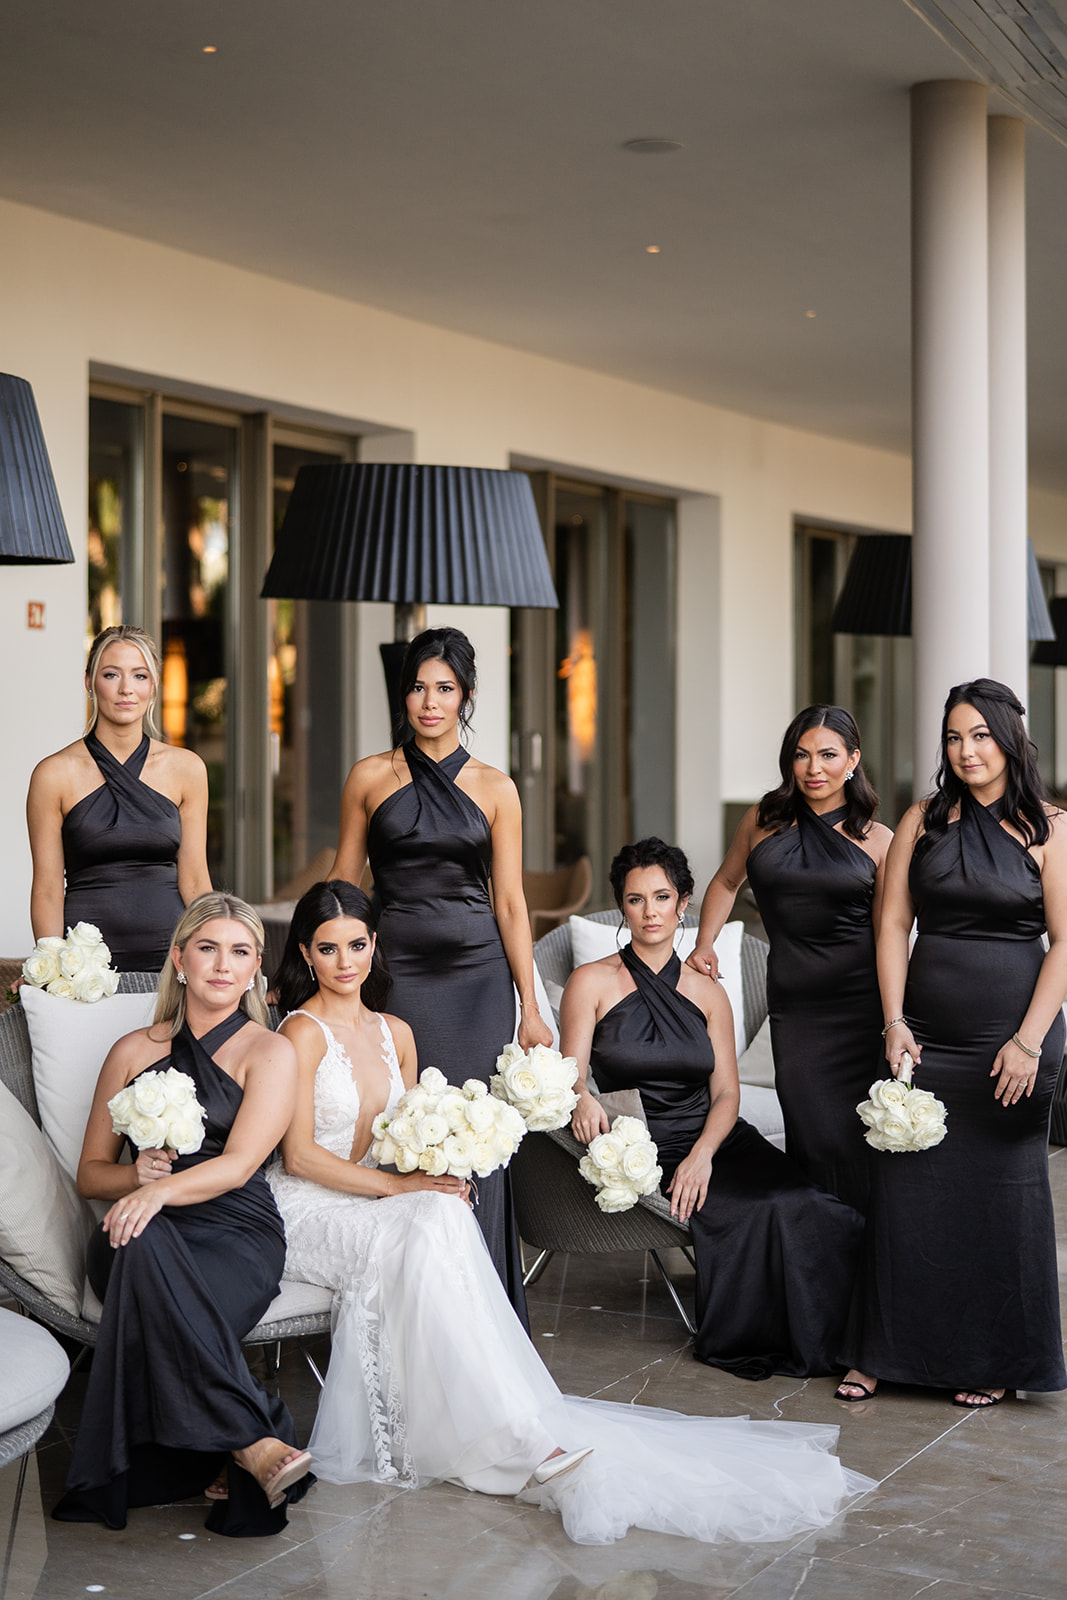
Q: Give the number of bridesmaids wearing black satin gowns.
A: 6